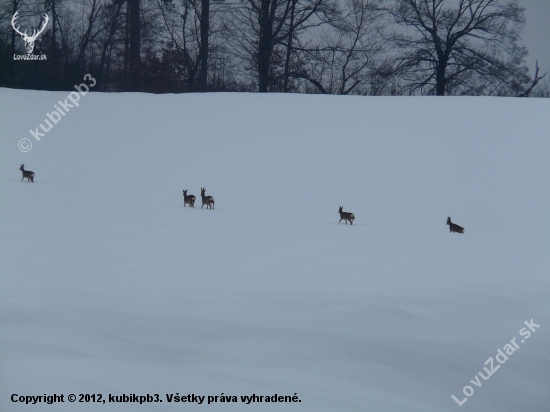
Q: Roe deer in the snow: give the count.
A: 5